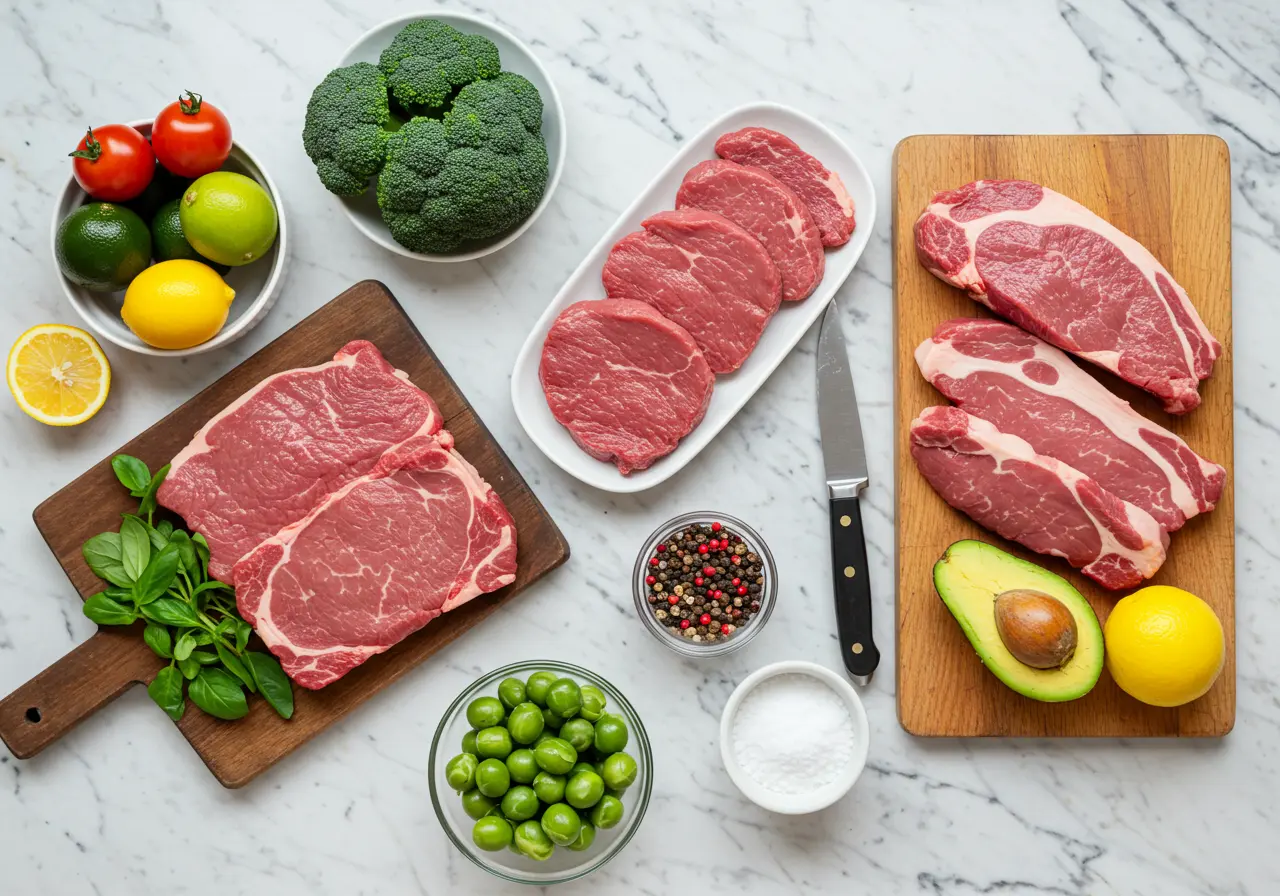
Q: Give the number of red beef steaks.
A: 9